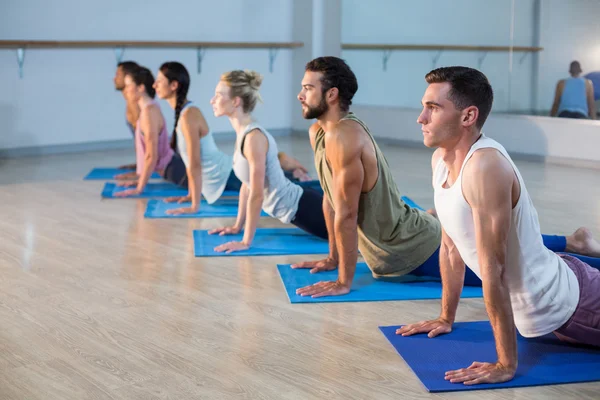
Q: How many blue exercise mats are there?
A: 6